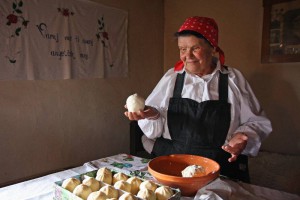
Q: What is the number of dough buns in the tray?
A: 14